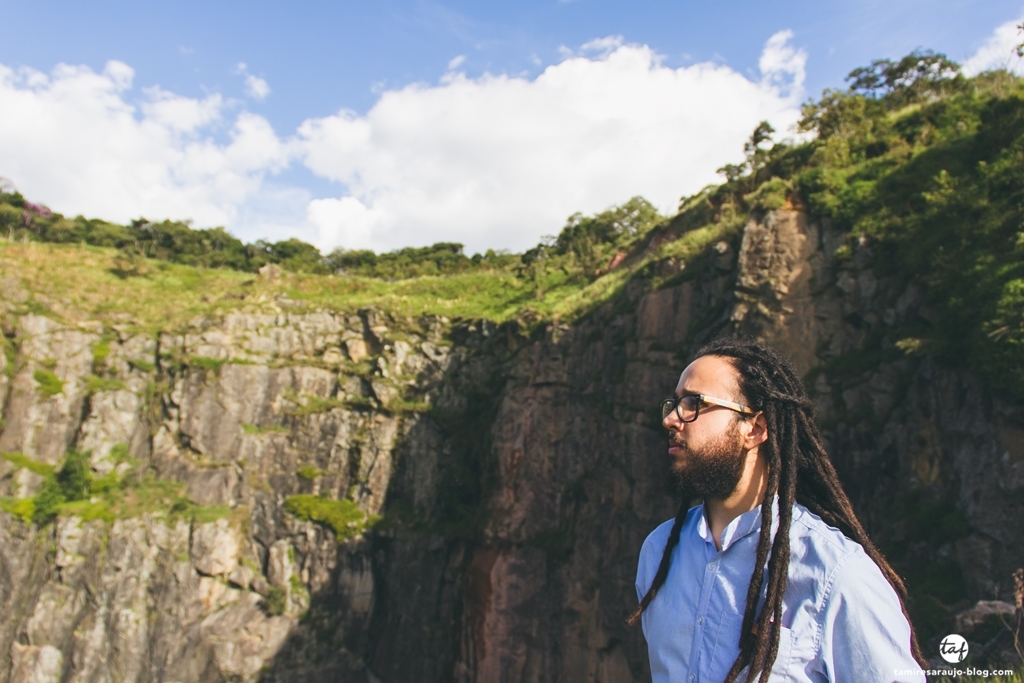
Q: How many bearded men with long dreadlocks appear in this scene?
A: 1